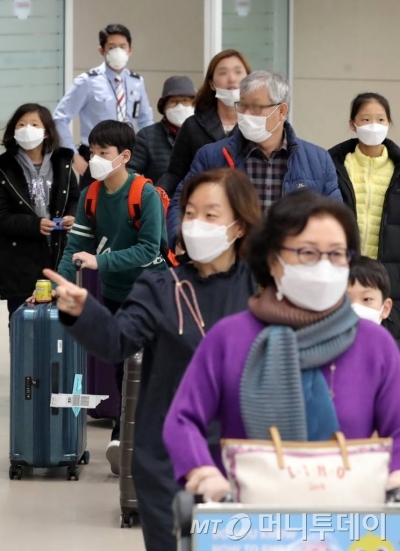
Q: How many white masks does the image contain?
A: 10